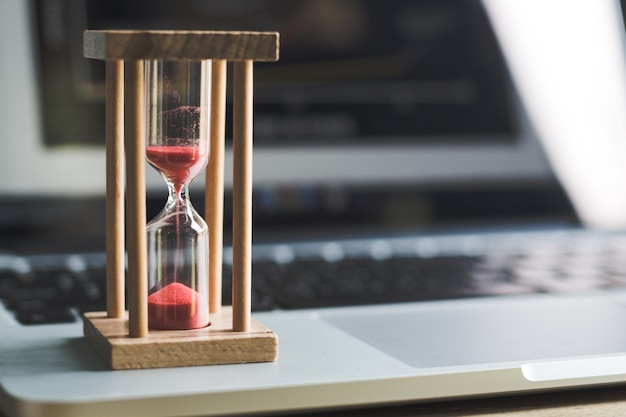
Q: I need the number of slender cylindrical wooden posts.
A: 4